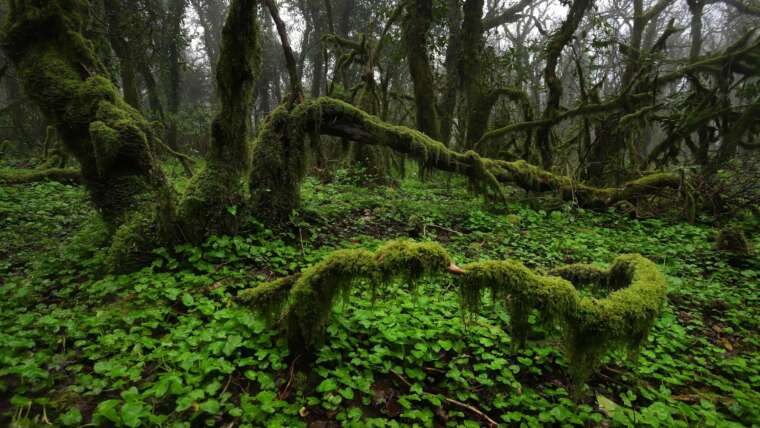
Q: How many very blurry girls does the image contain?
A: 0